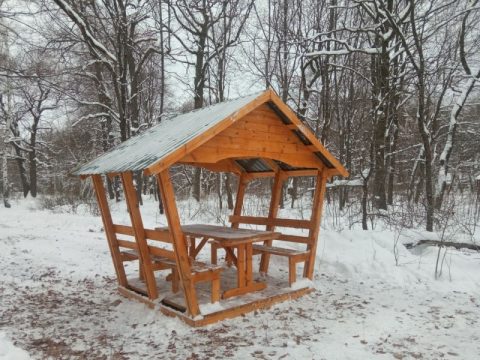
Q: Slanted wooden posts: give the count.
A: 6